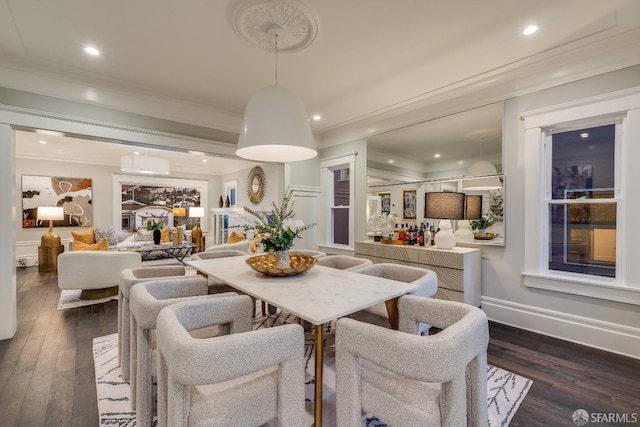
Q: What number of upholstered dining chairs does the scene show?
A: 8